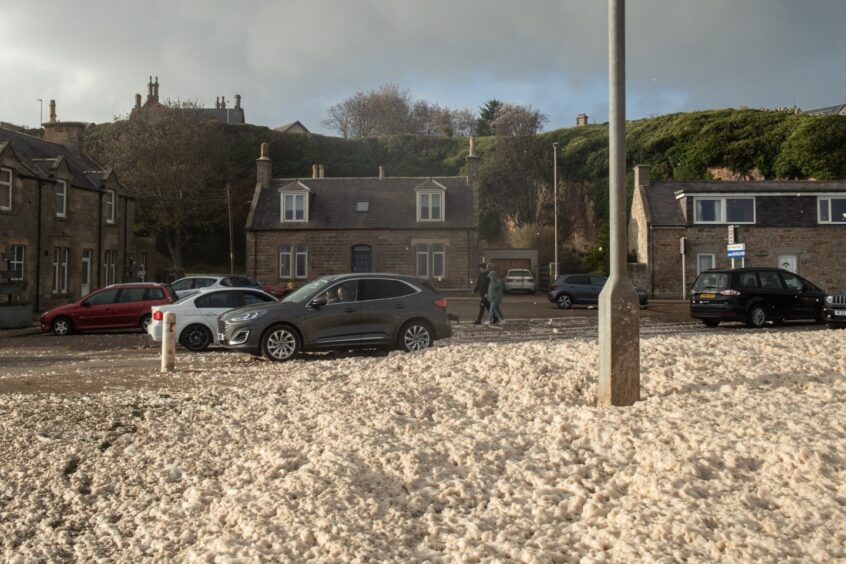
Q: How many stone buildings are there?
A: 3